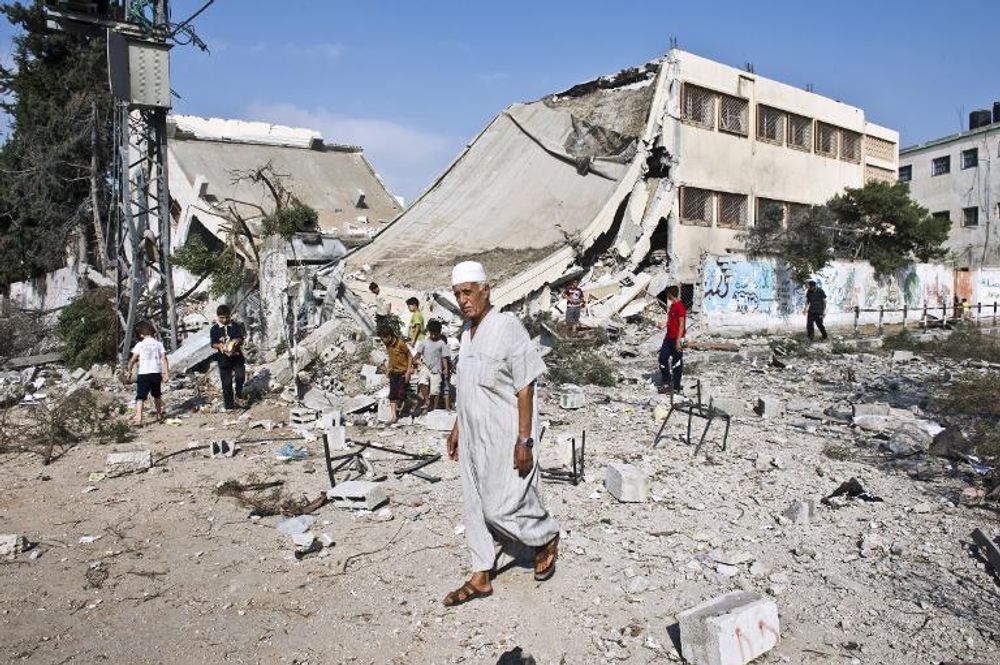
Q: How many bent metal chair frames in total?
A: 3